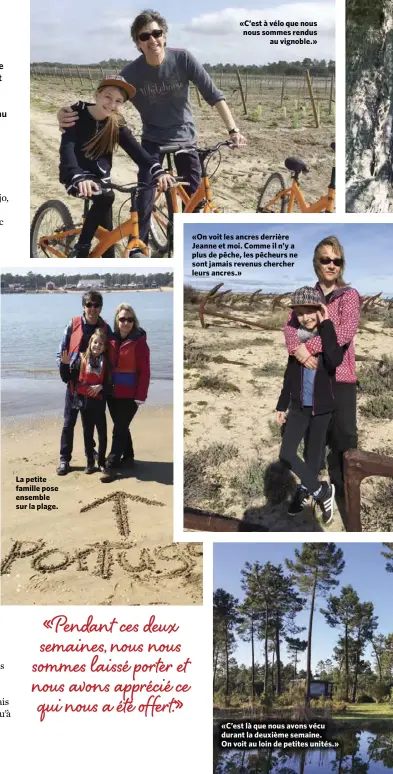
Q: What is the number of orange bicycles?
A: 3